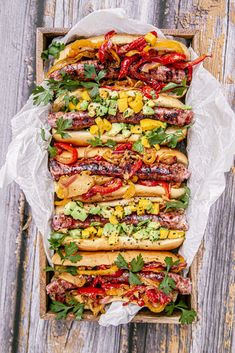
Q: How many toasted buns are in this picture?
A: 5